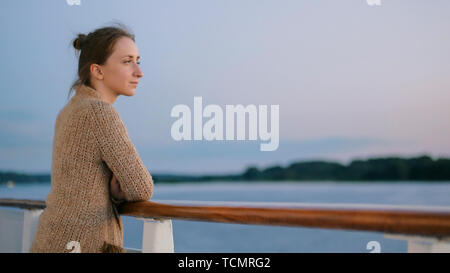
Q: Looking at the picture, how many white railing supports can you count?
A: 3